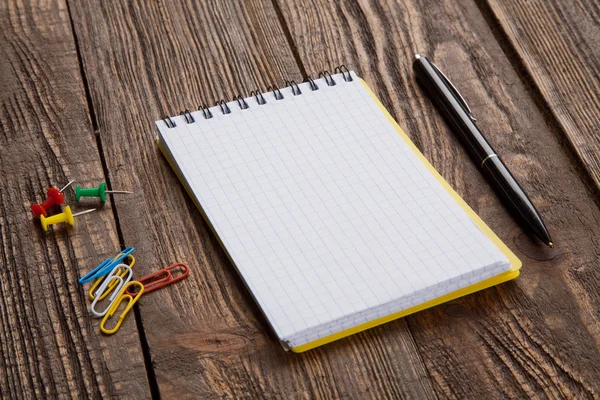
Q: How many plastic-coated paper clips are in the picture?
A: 5